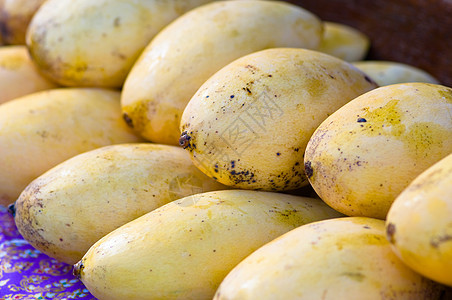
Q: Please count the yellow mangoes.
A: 13